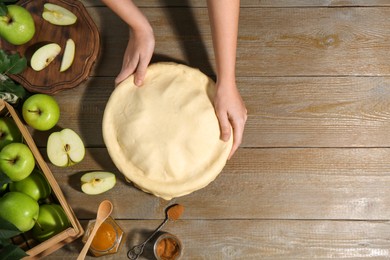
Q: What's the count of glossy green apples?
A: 7